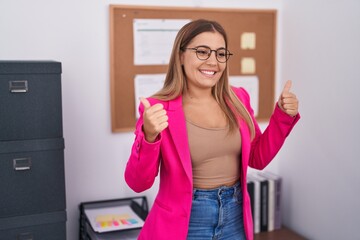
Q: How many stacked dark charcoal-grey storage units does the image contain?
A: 3